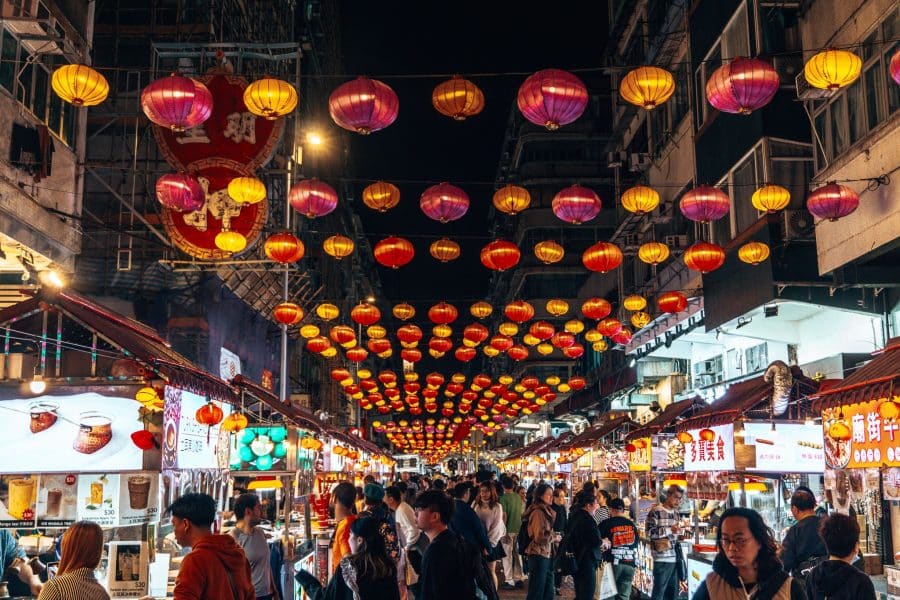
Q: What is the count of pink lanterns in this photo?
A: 11